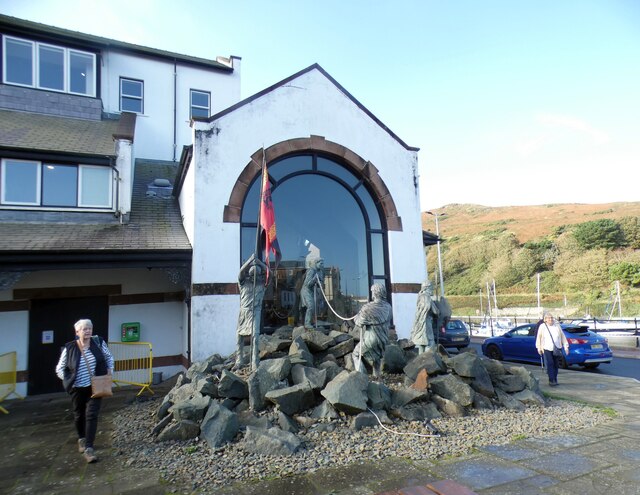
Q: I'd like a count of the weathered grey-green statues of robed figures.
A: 4